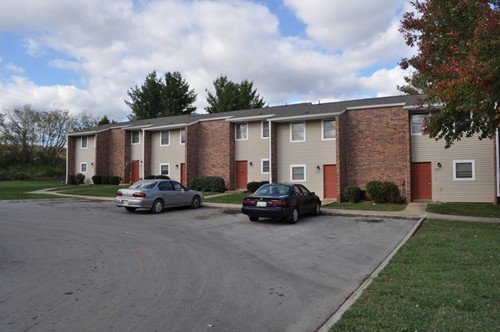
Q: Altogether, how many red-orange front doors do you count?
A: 5